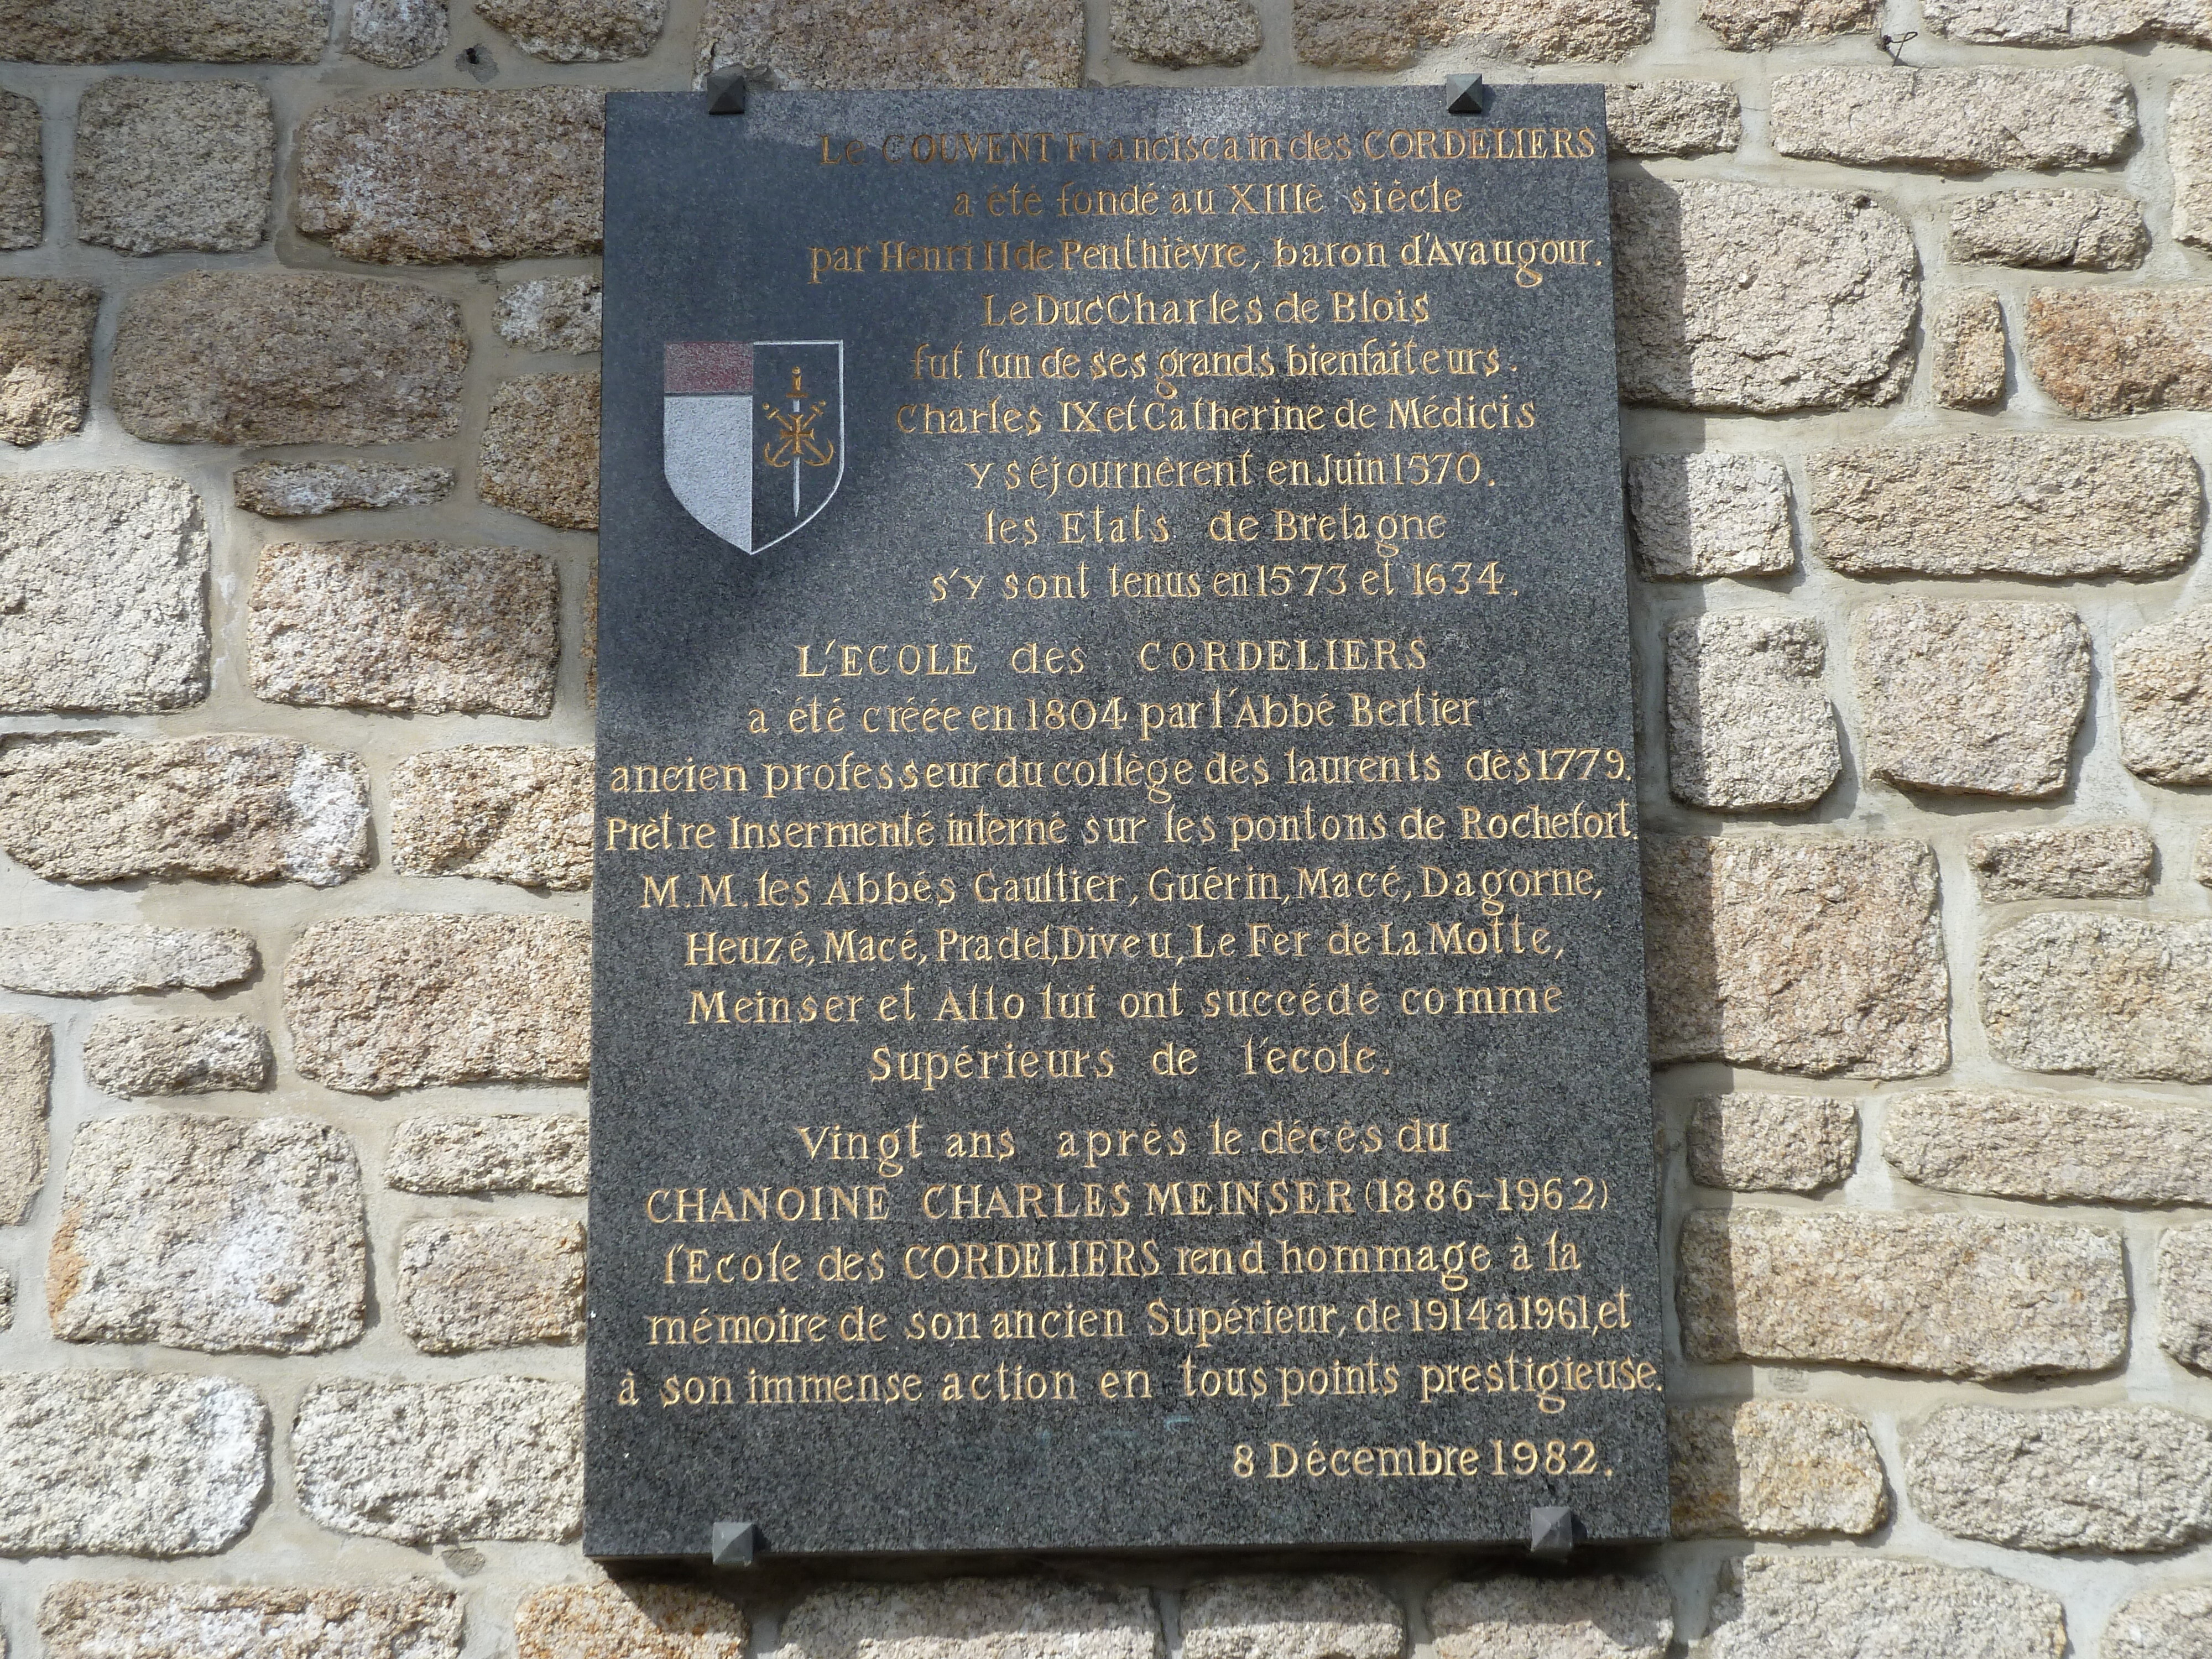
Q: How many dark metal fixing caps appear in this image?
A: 4